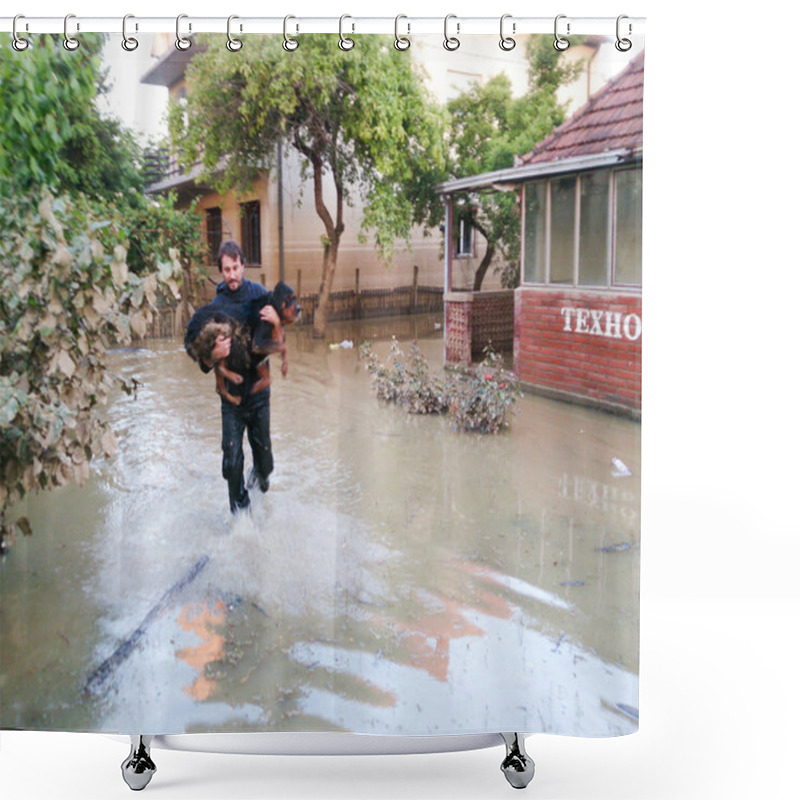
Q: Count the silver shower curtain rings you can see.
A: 12